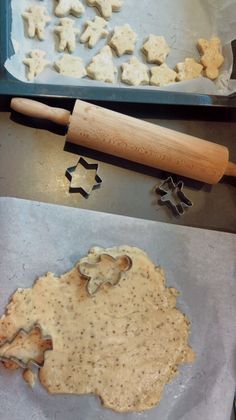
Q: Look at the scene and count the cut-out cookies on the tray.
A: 14